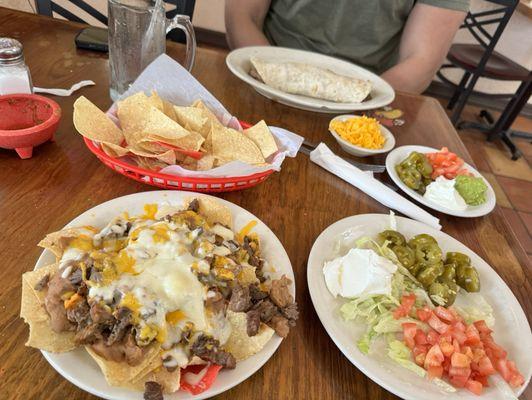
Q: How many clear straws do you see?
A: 1